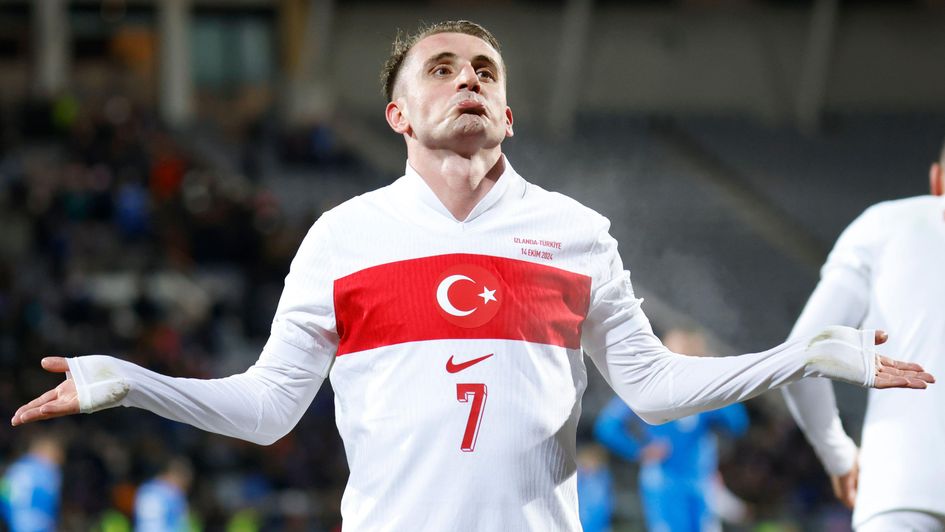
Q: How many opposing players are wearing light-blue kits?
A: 4